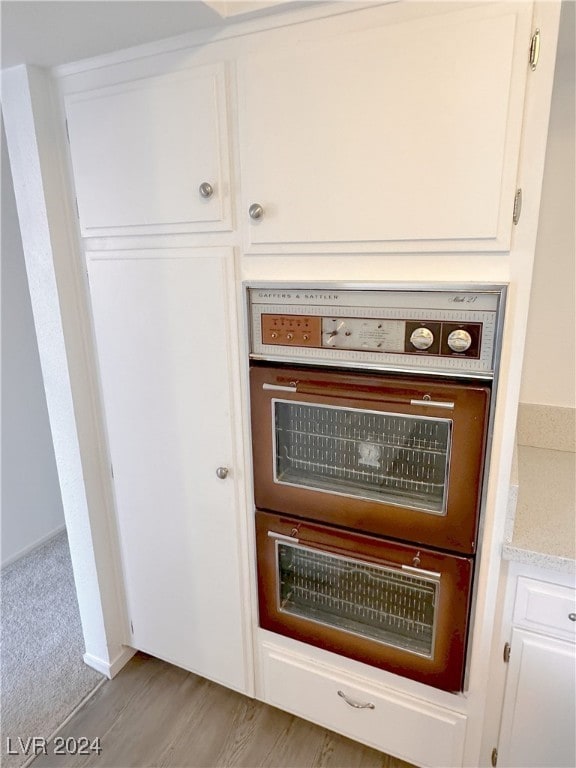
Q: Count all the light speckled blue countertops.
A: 0